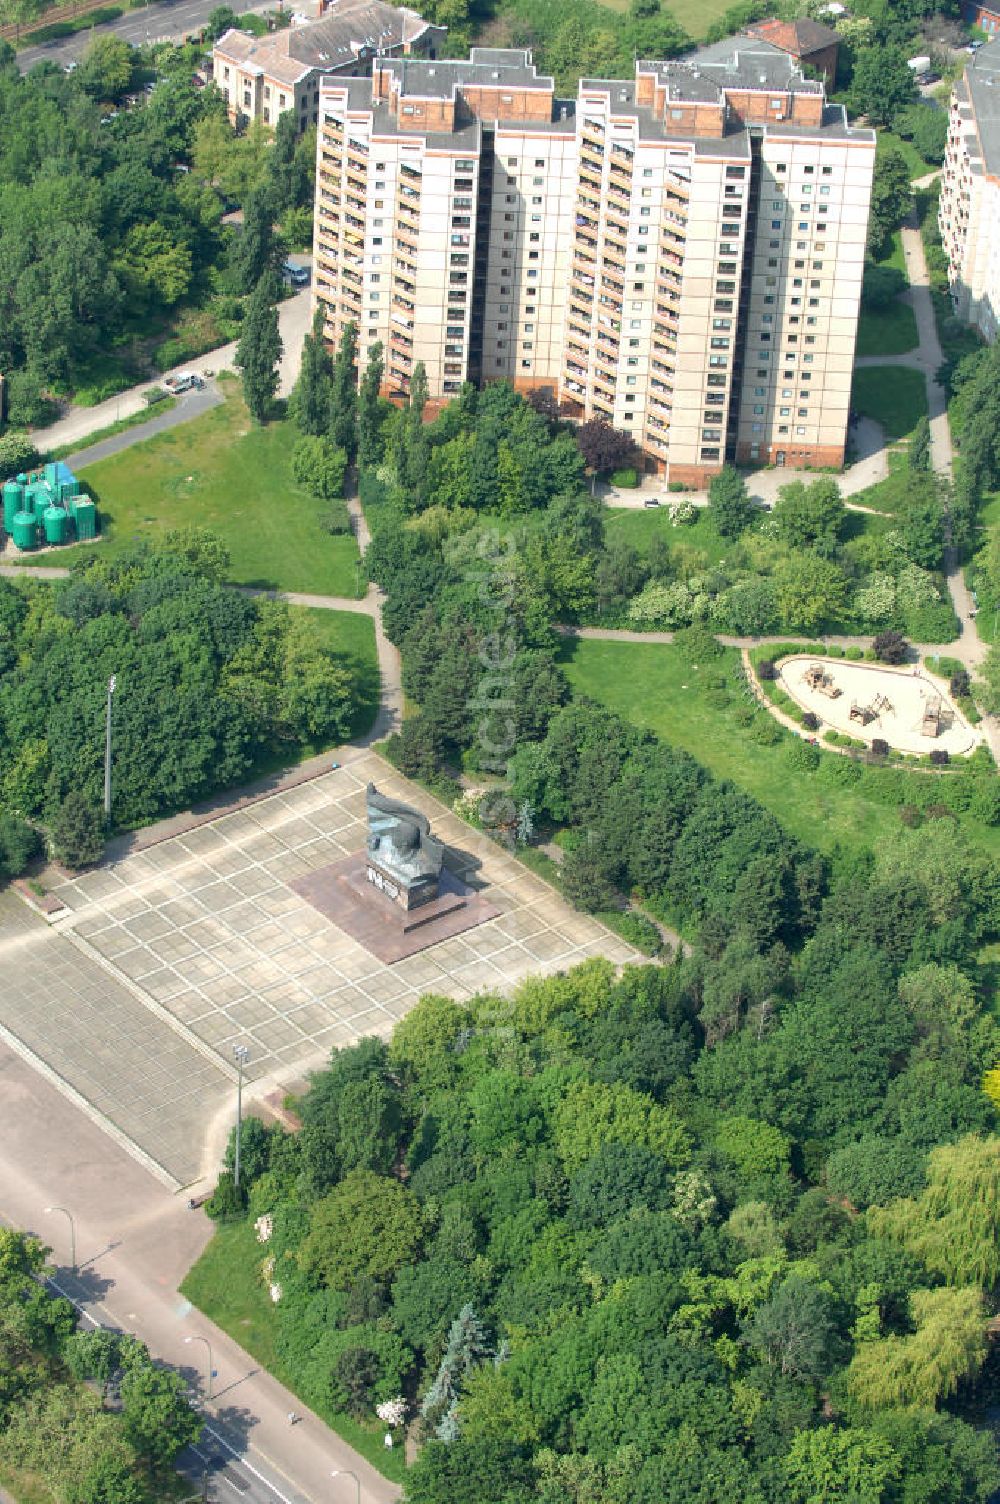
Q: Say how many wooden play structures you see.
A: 3